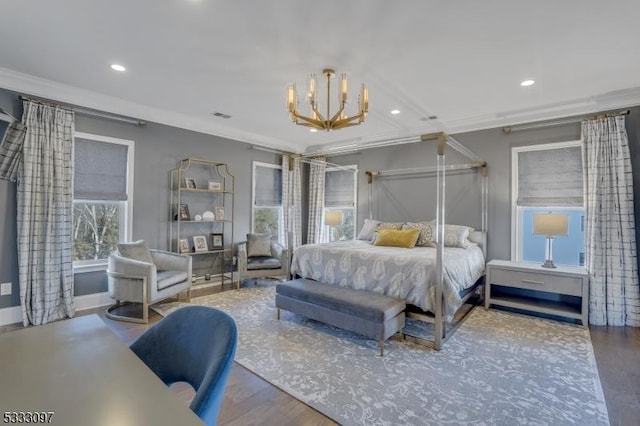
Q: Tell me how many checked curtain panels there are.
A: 4